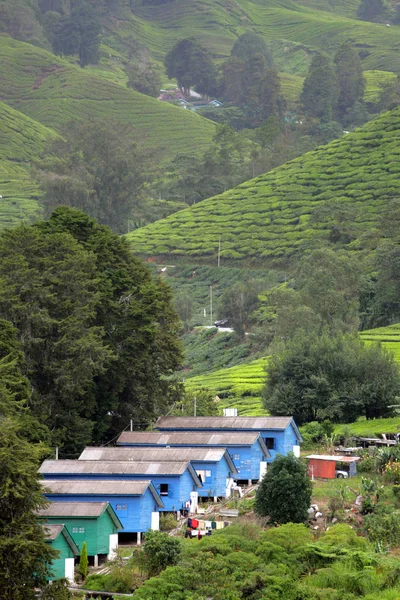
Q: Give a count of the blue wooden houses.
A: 5